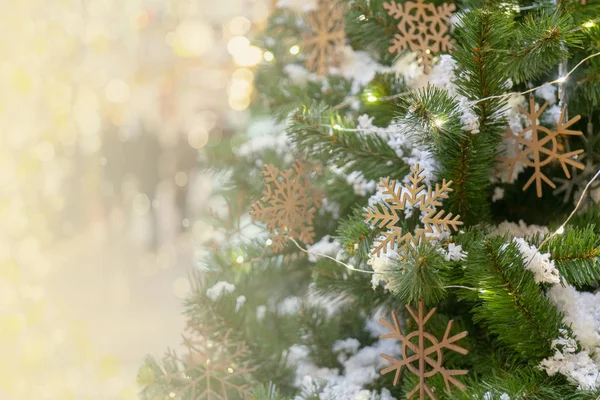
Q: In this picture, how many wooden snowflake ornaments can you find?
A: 7